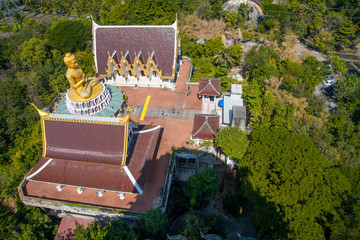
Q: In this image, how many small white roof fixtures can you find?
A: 4